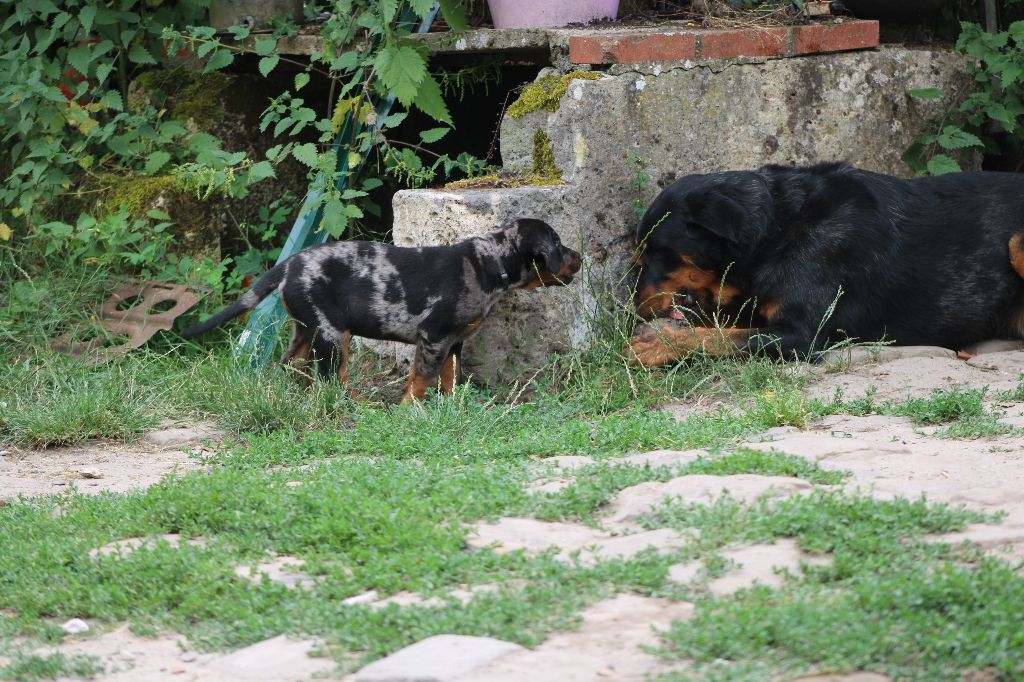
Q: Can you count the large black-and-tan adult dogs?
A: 1